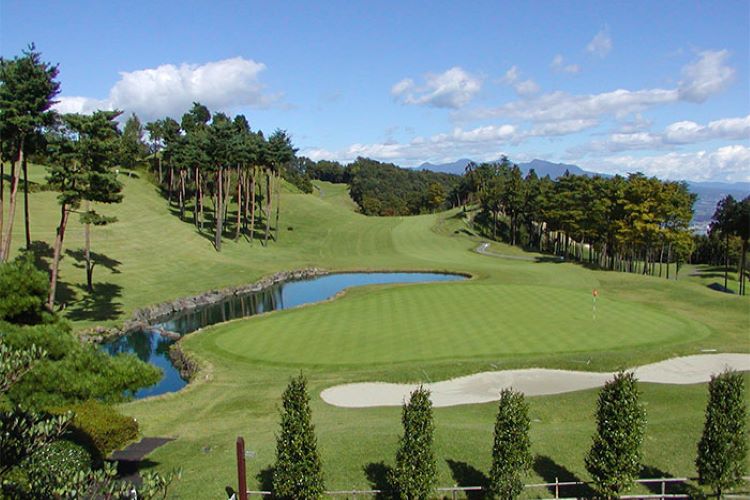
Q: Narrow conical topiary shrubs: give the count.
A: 5